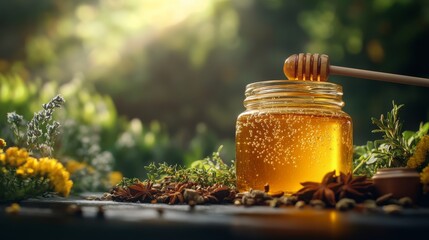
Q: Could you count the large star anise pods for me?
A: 2